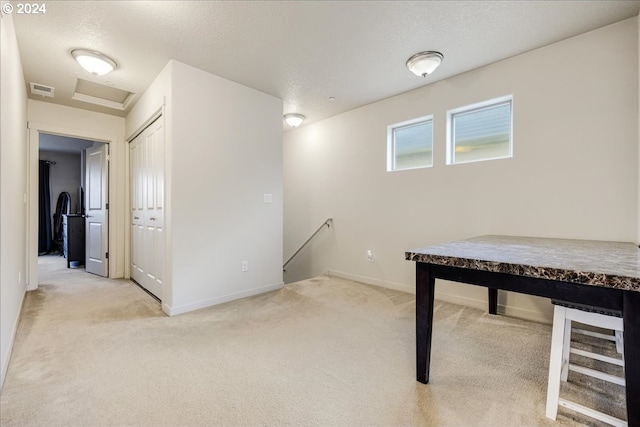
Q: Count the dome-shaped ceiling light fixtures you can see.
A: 3